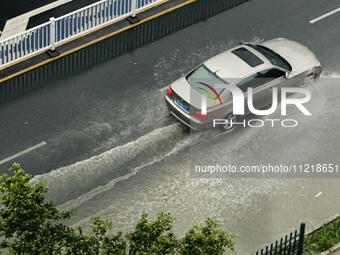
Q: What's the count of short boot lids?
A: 1